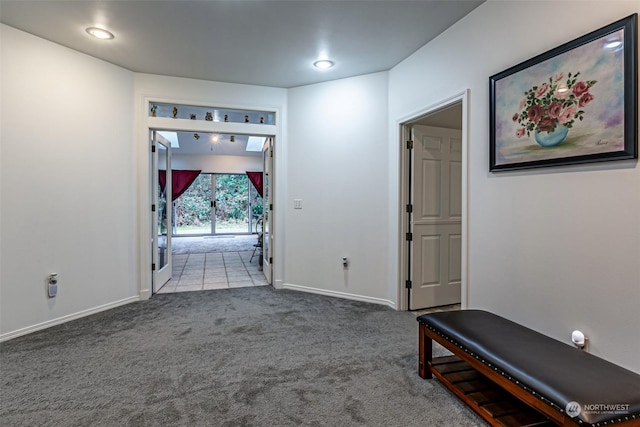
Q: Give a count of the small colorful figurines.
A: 7